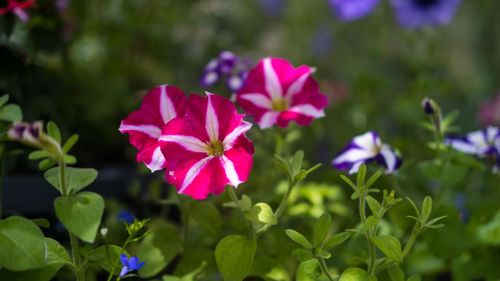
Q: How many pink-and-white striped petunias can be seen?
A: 3